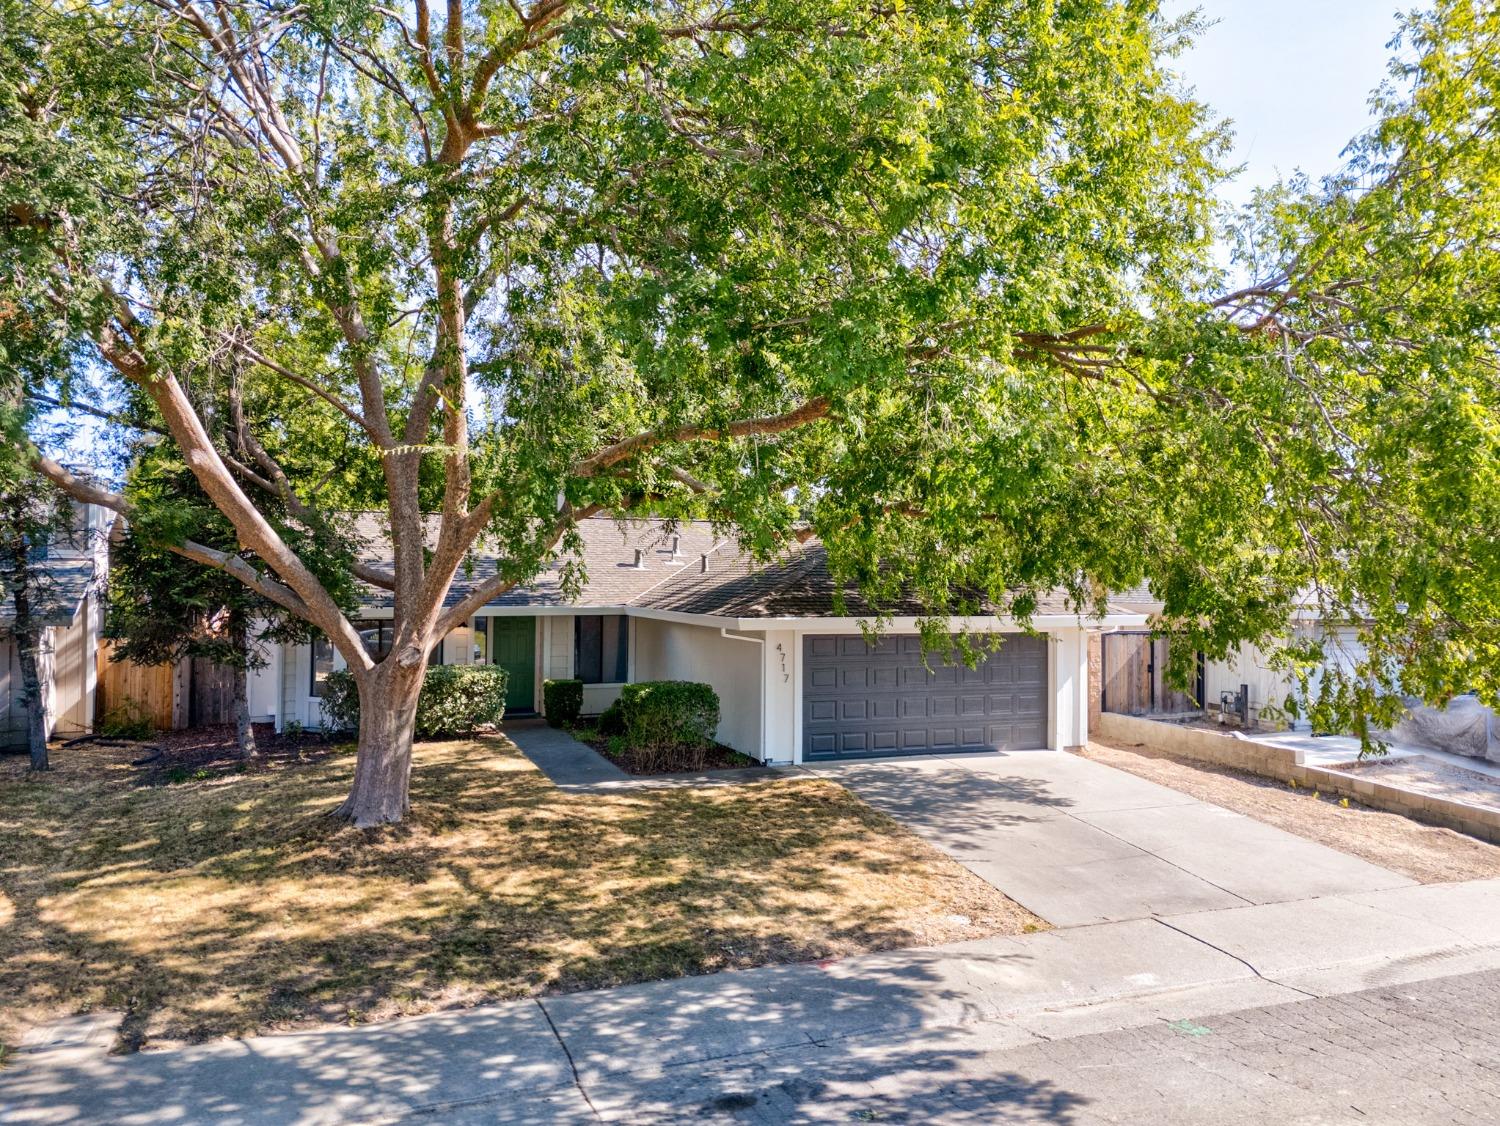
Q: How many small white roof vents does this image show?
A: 3